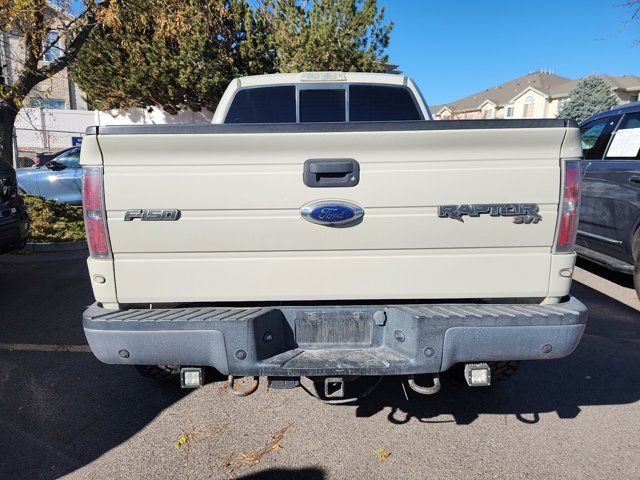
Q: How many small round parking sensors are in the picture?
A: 4